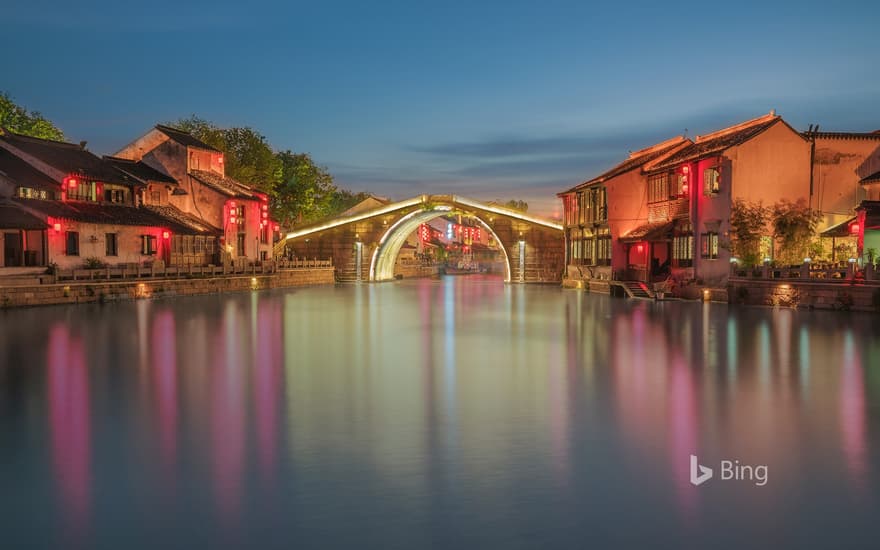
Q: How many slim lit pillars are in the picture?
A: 2